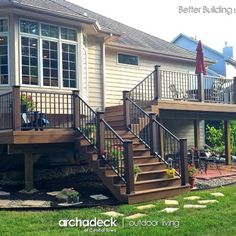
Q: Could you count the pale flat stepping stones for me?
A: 9